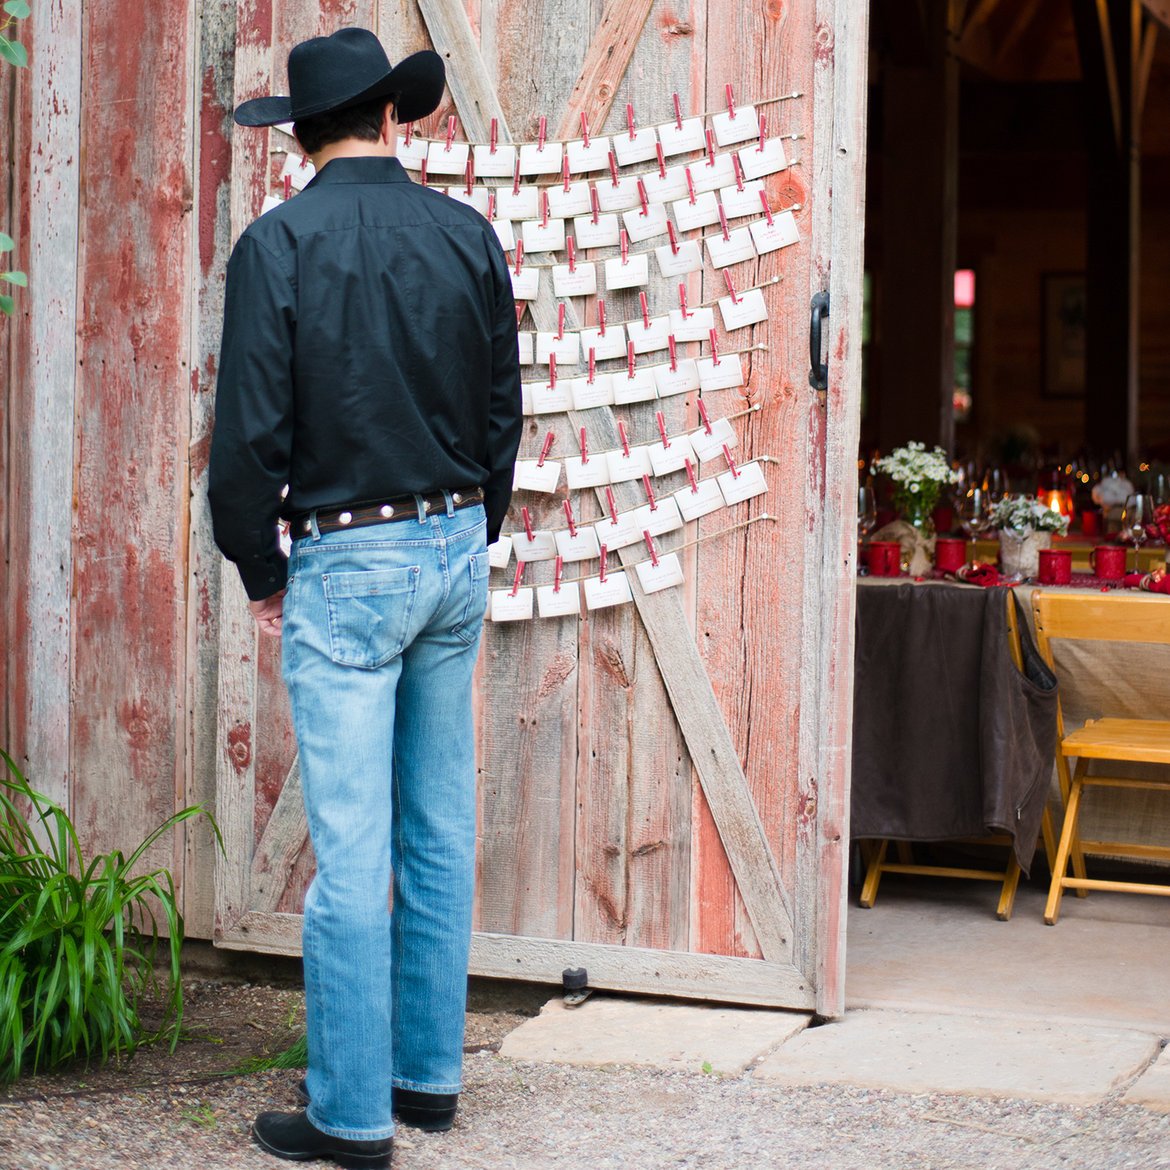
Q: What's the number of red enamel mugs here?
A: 4